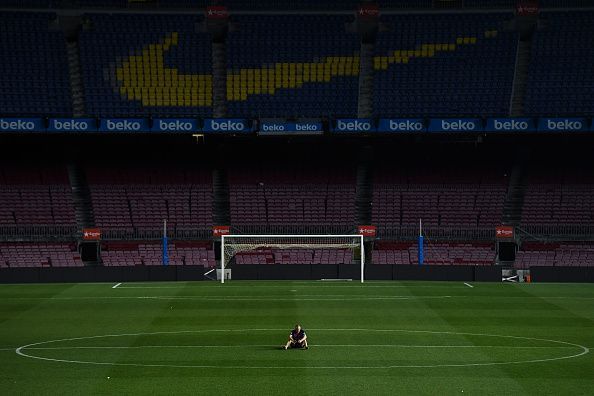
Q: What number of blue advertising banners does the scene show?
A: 12